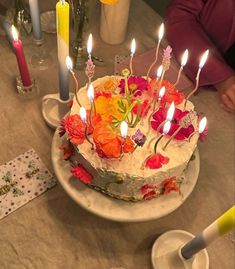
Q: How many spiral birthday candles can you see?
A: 14